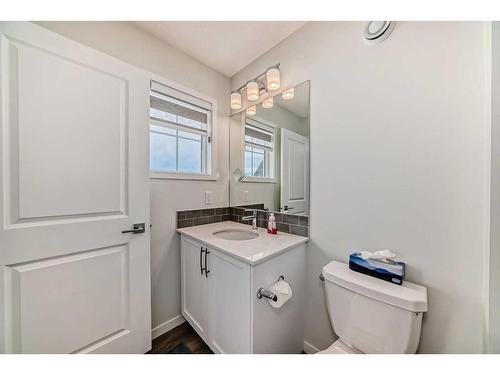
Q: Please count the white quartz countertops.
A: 1